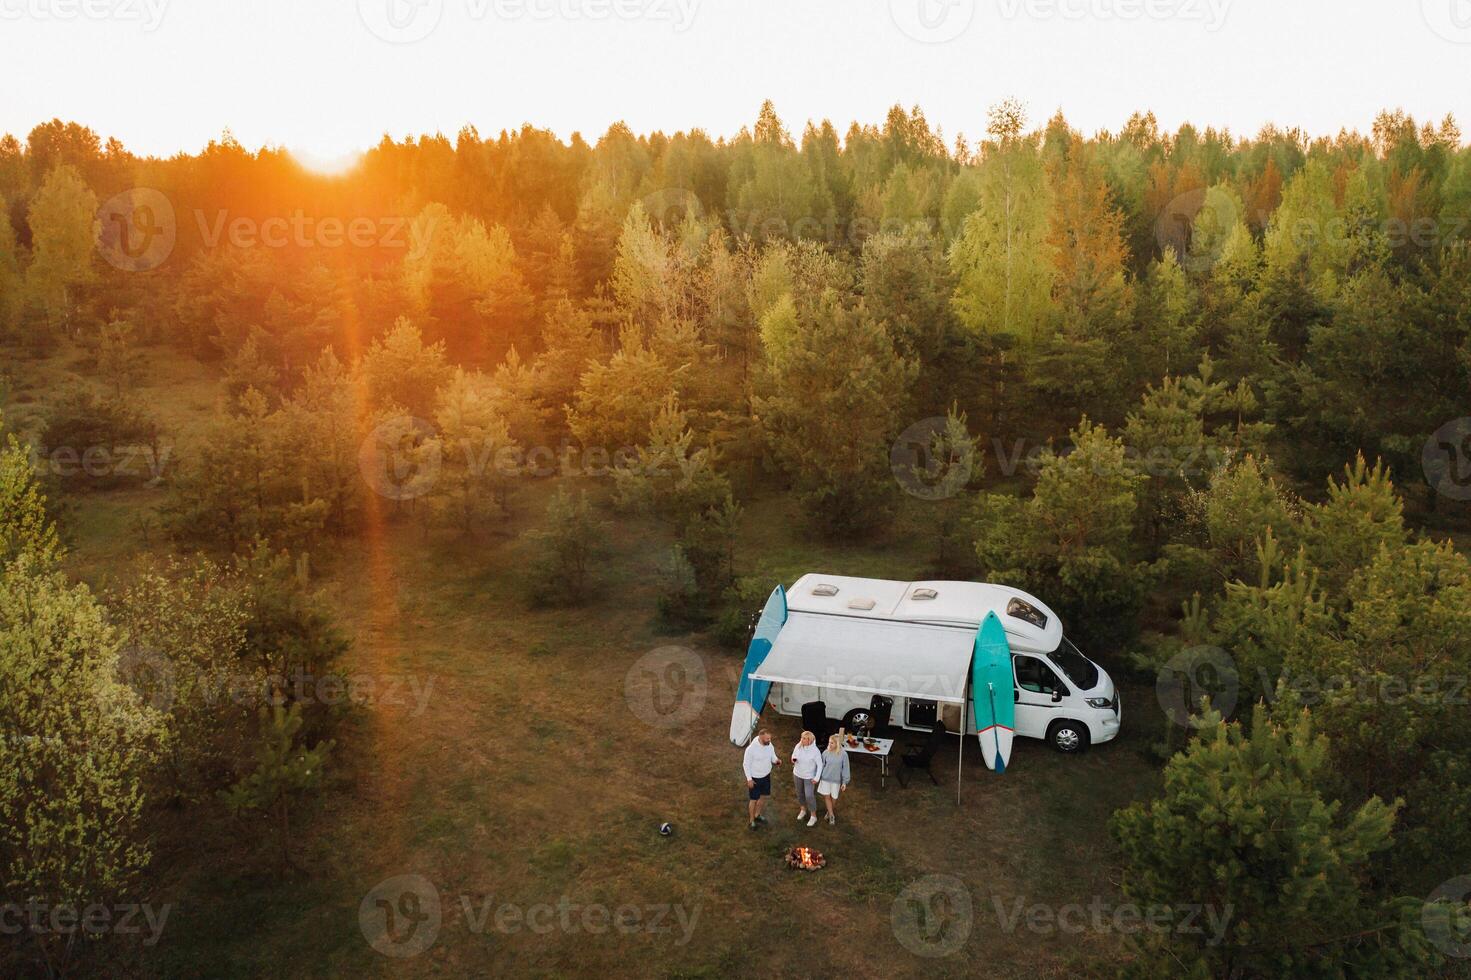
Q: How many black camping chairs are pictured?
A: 3